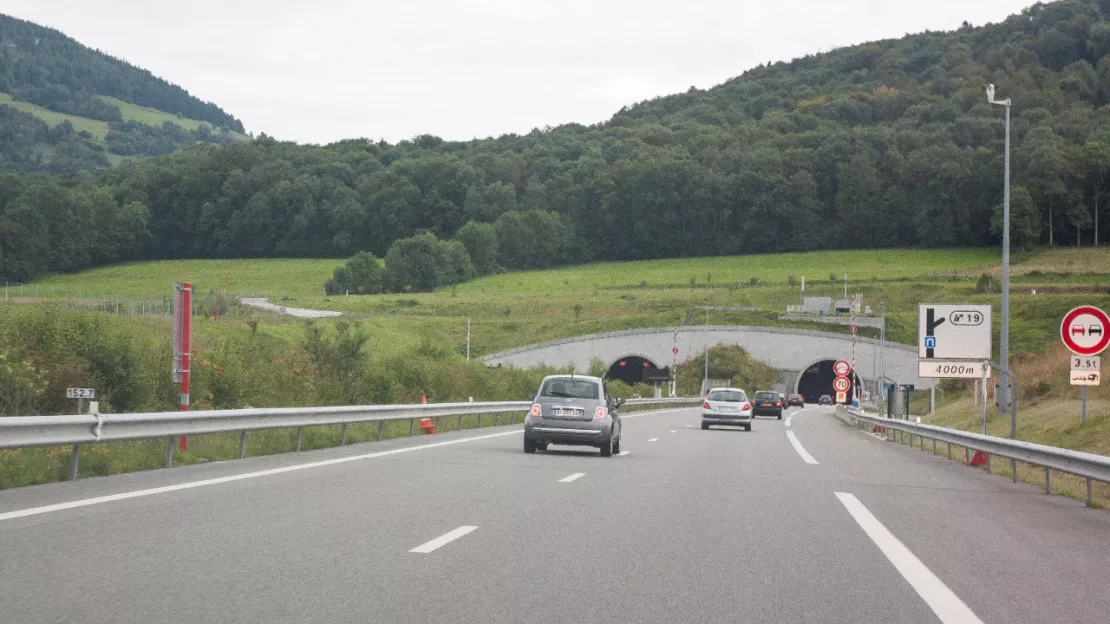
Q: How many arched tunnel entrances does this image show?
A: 2